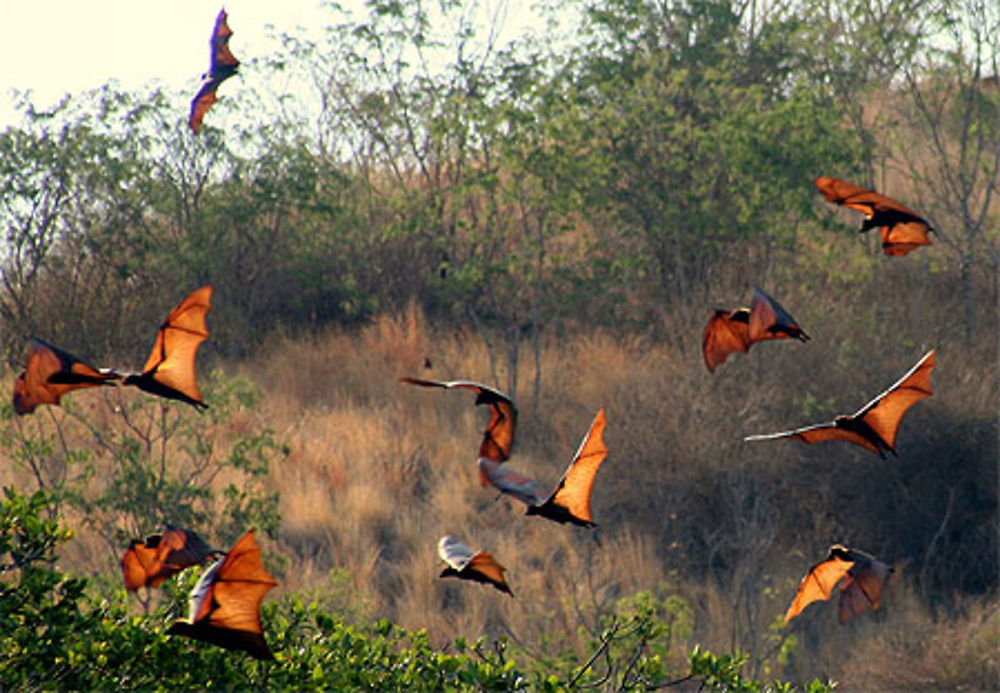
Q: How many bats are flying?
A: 12